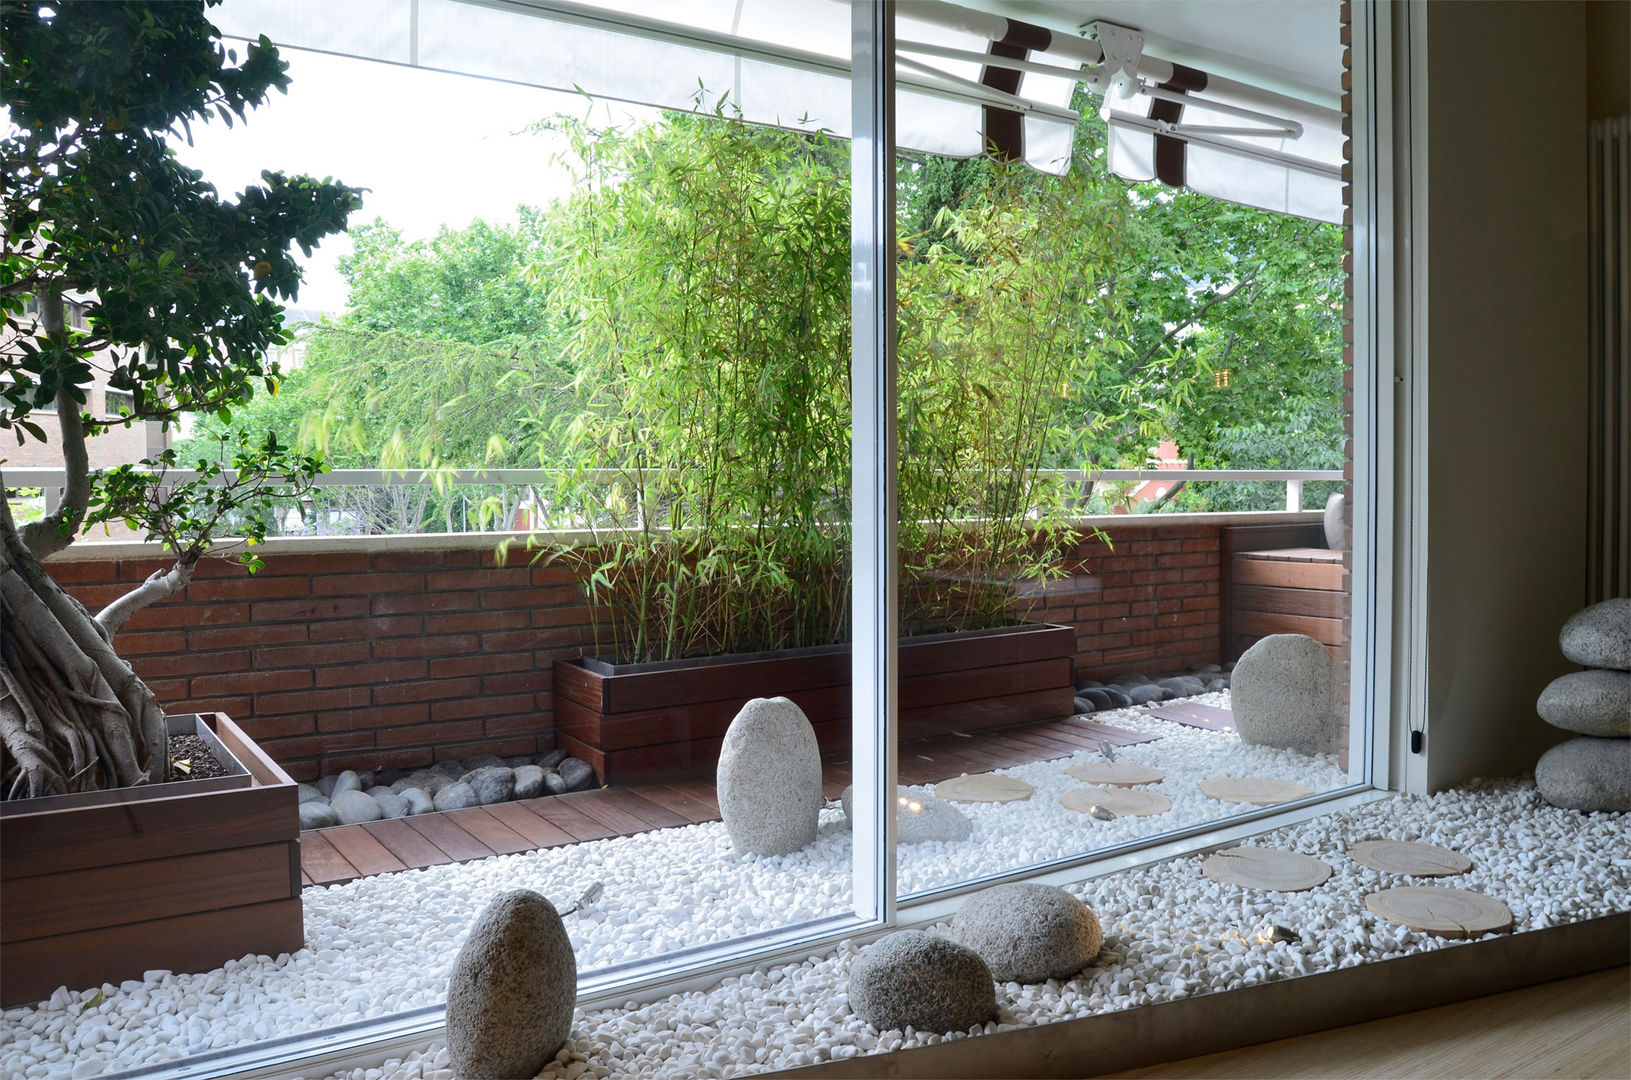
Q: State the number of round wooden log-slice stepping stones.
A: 7